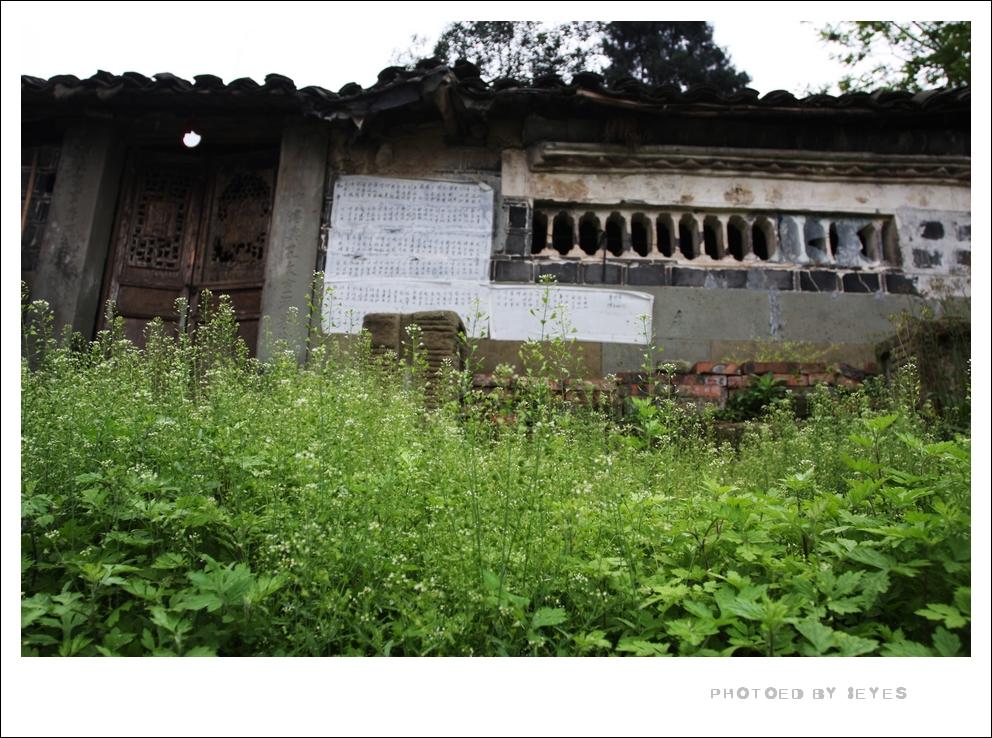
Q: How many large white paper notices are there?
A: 2